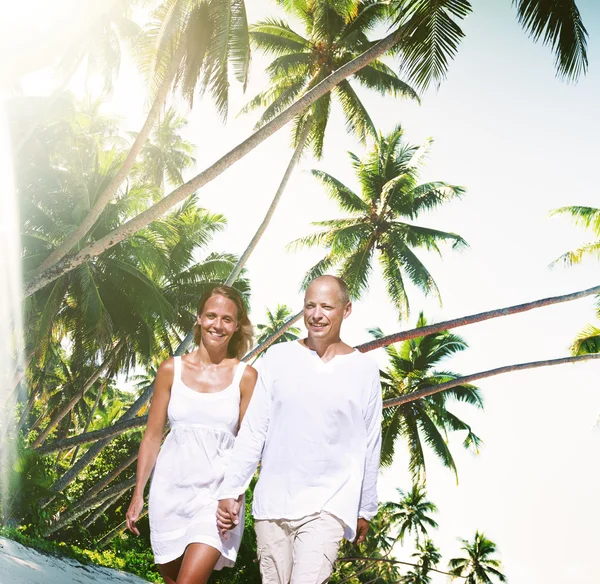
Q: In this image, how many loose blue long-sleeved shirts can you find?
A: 0